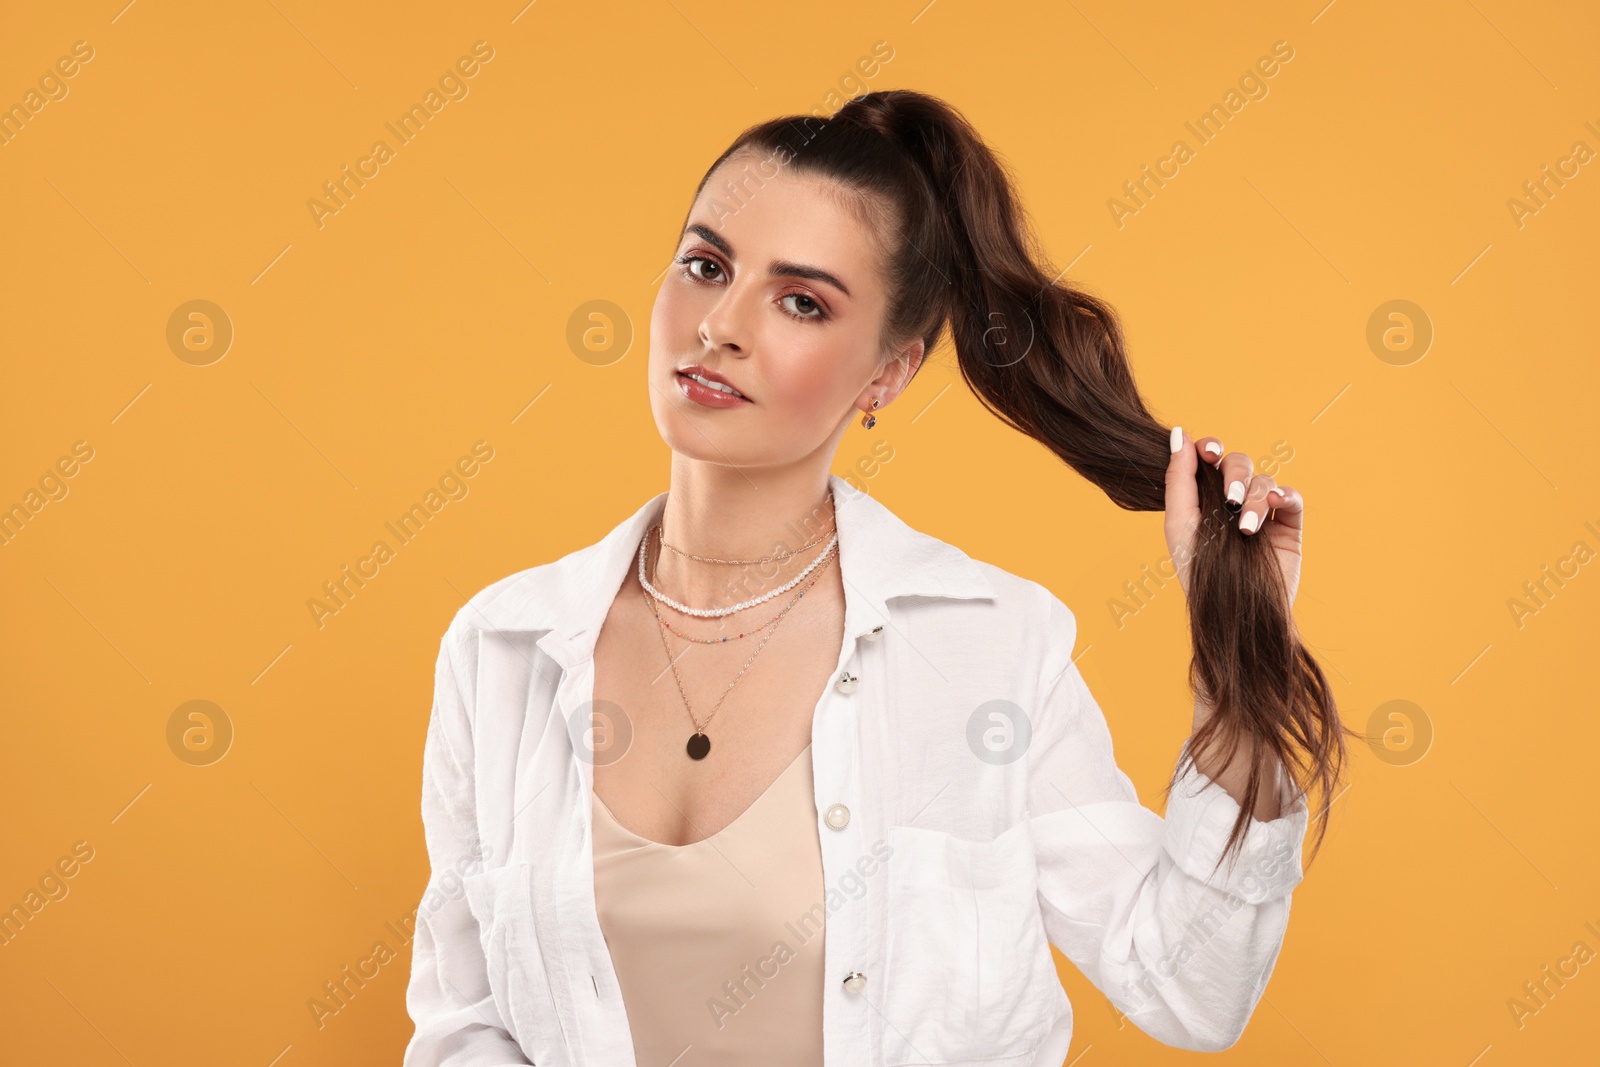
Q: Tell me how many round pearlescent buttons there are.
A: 4